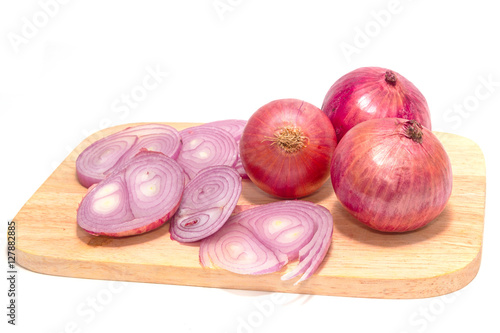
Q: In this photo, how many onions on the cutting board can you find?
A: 3